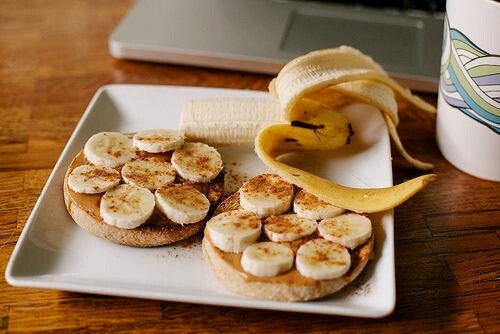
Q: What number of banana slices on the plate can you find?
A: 14